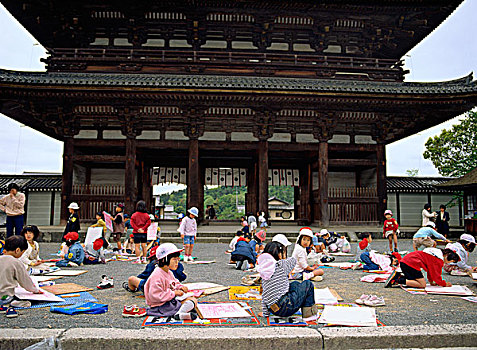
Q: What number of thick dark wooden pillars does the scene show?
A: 6